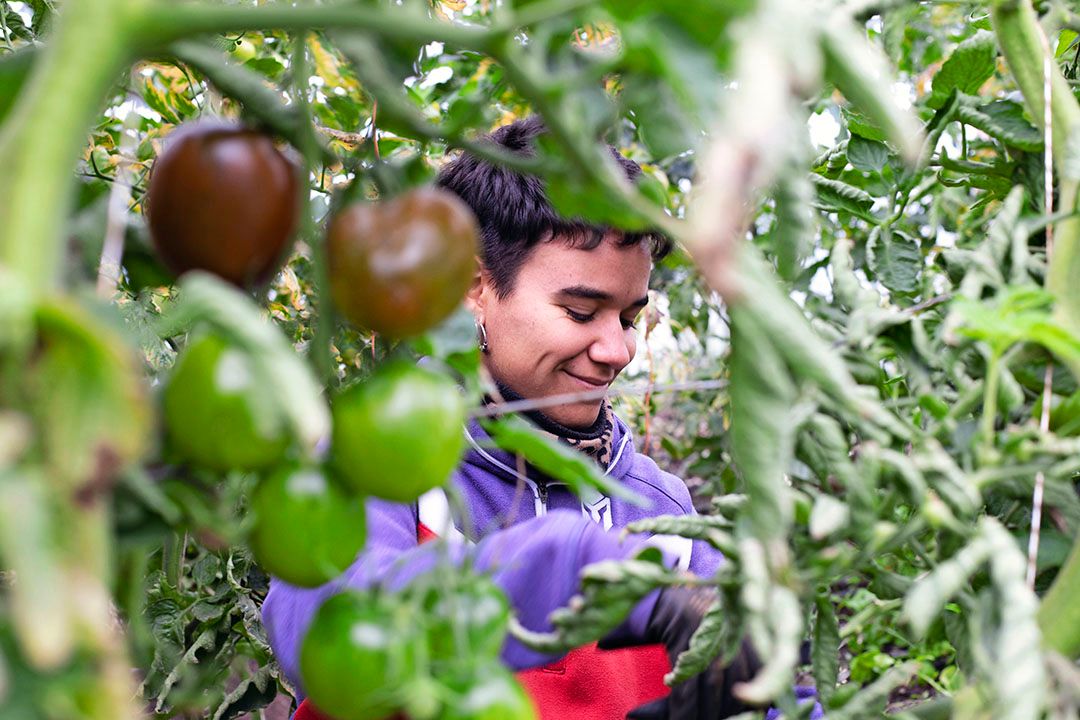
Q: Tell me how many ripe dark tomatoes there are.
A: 2